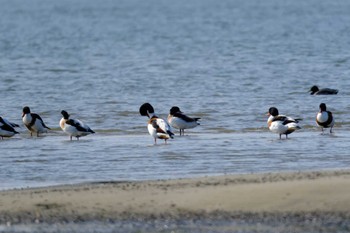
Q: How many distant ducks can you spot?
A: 1